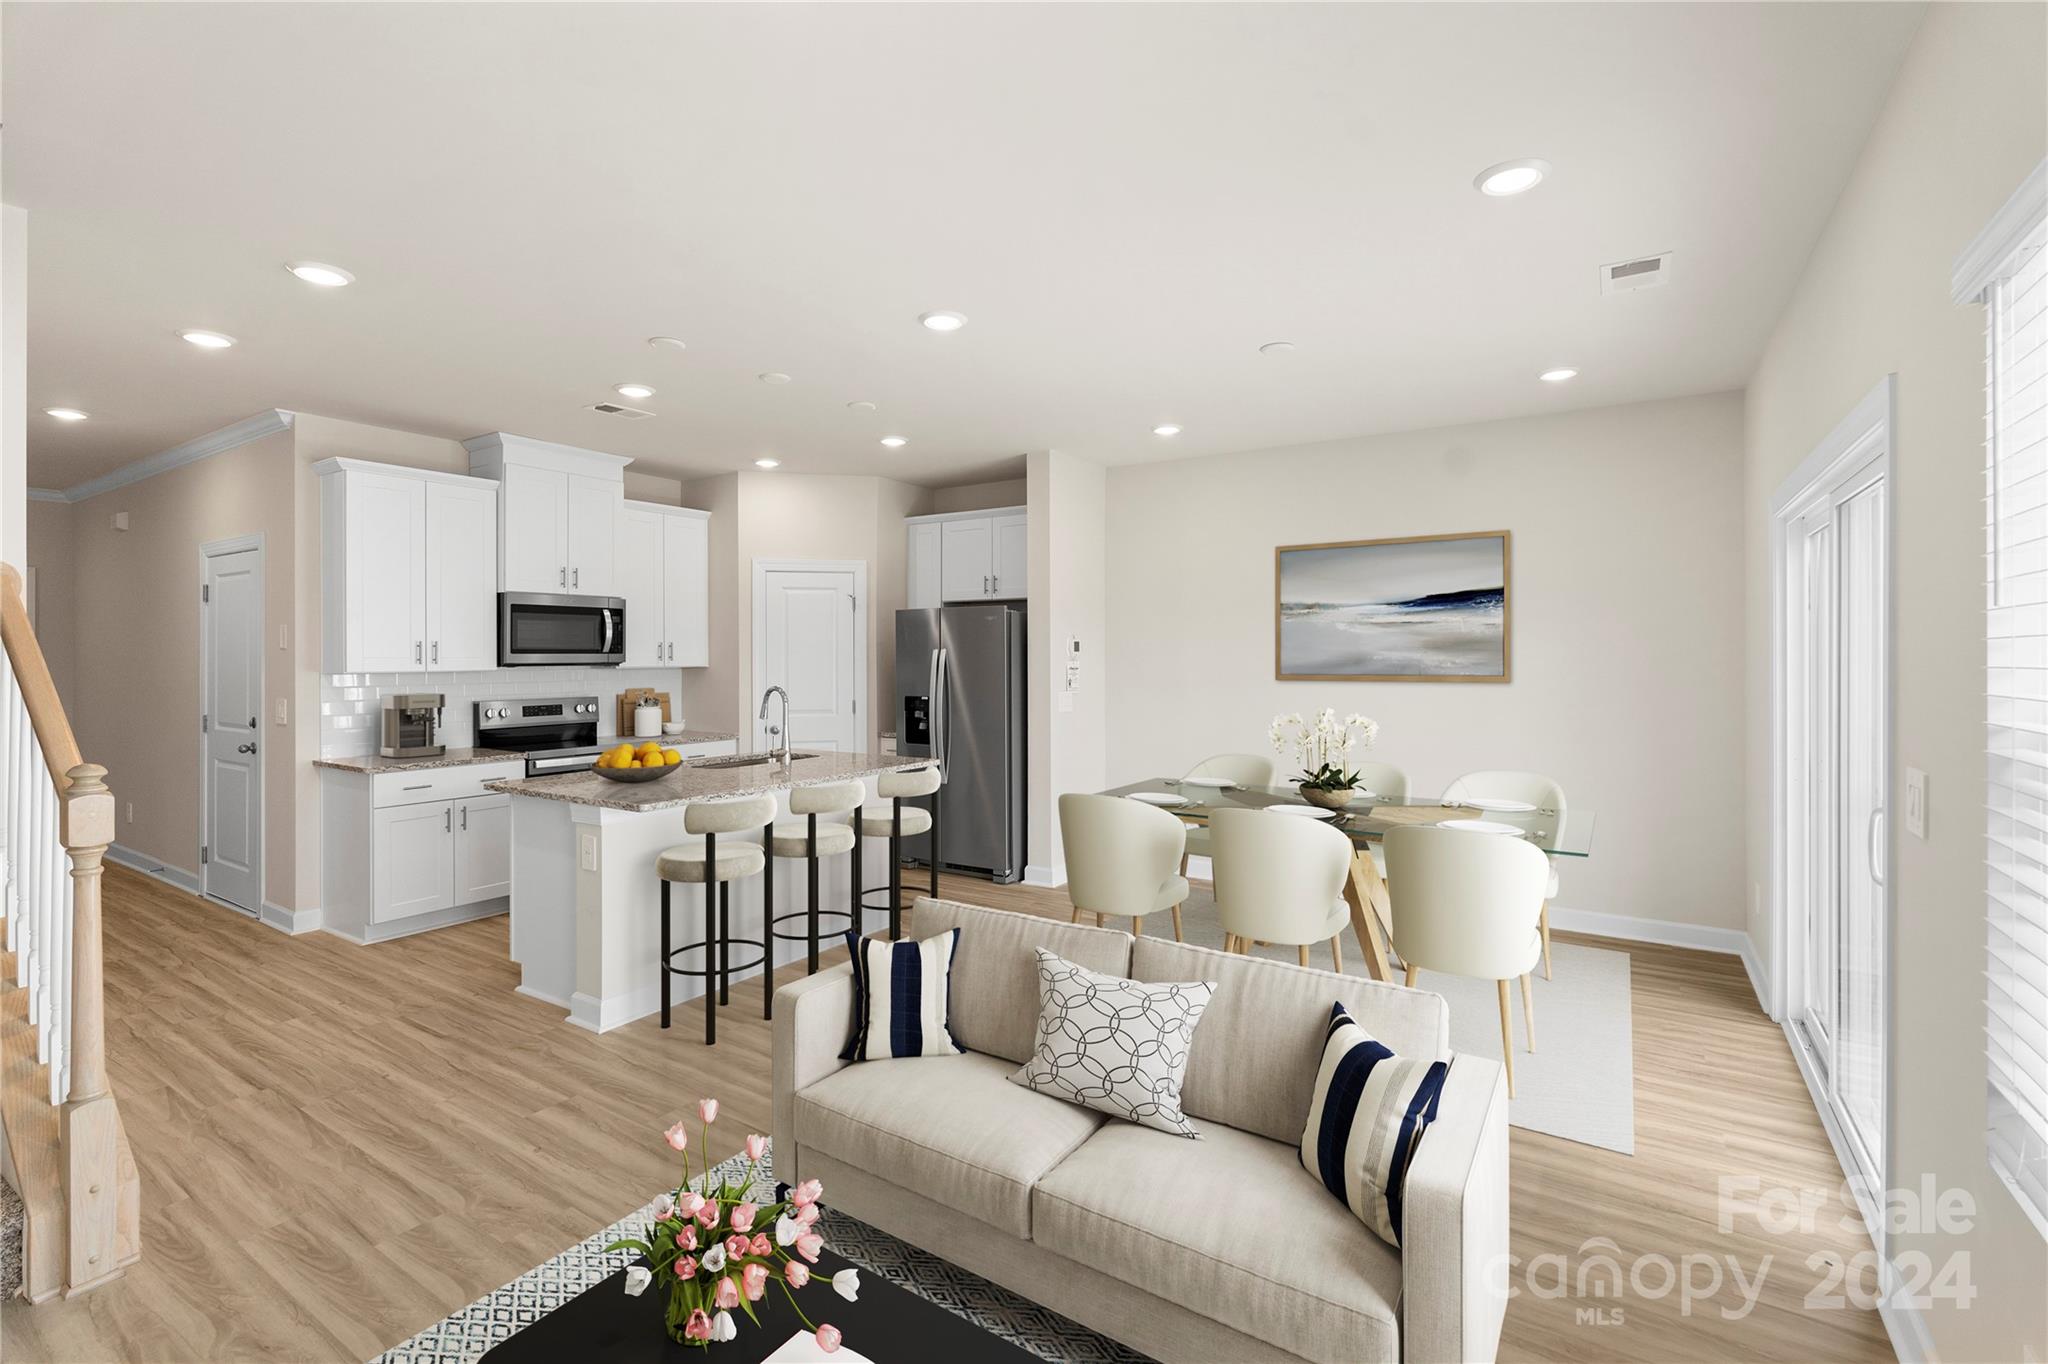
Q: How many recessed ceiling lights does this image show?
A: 10